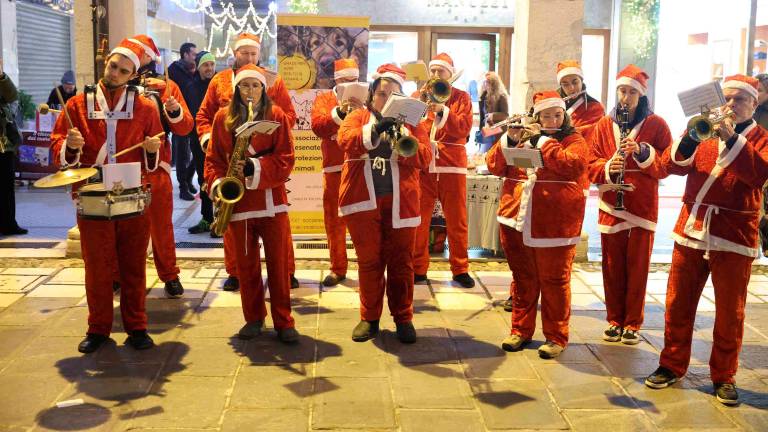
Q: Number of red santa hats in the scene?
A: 11